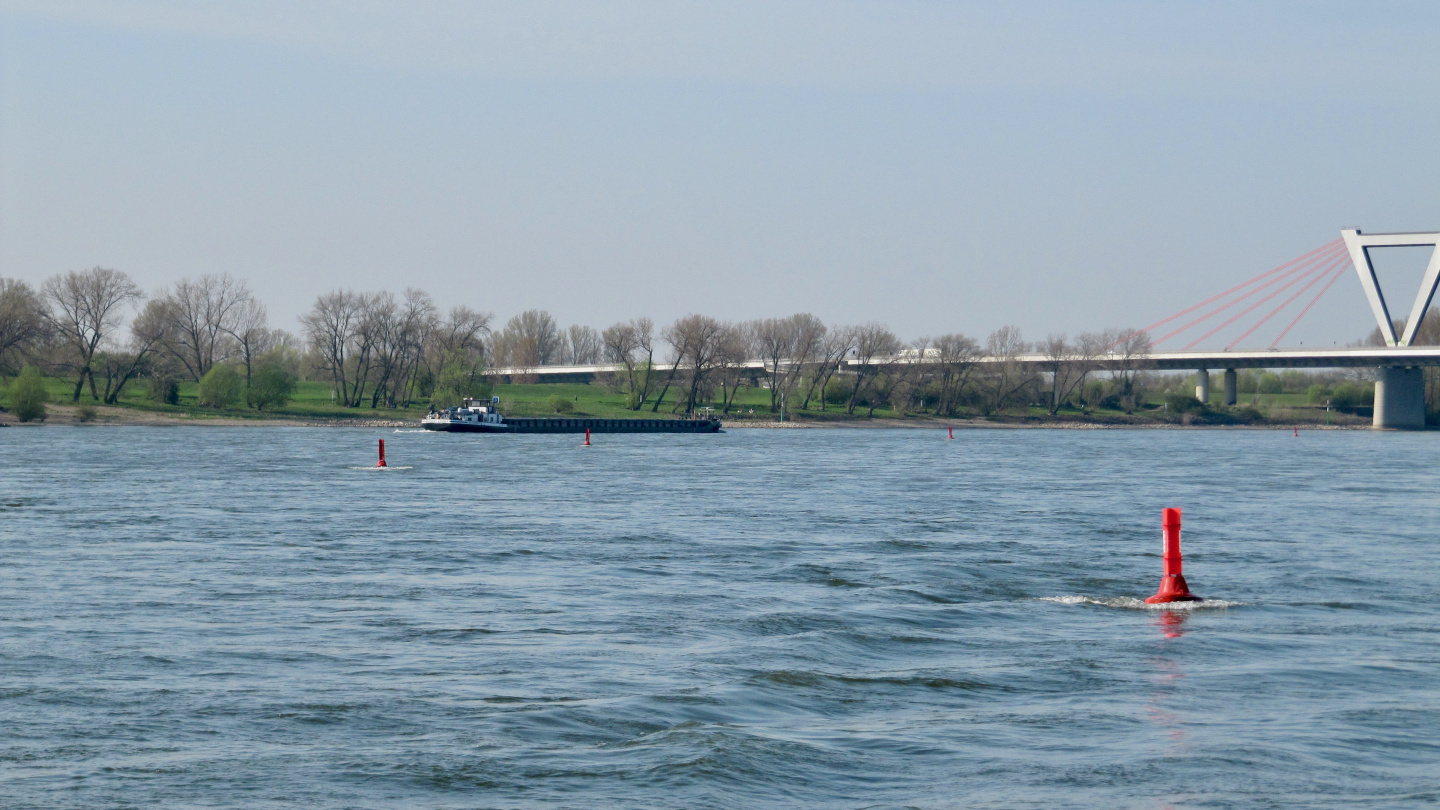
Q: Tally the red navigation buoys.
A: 5